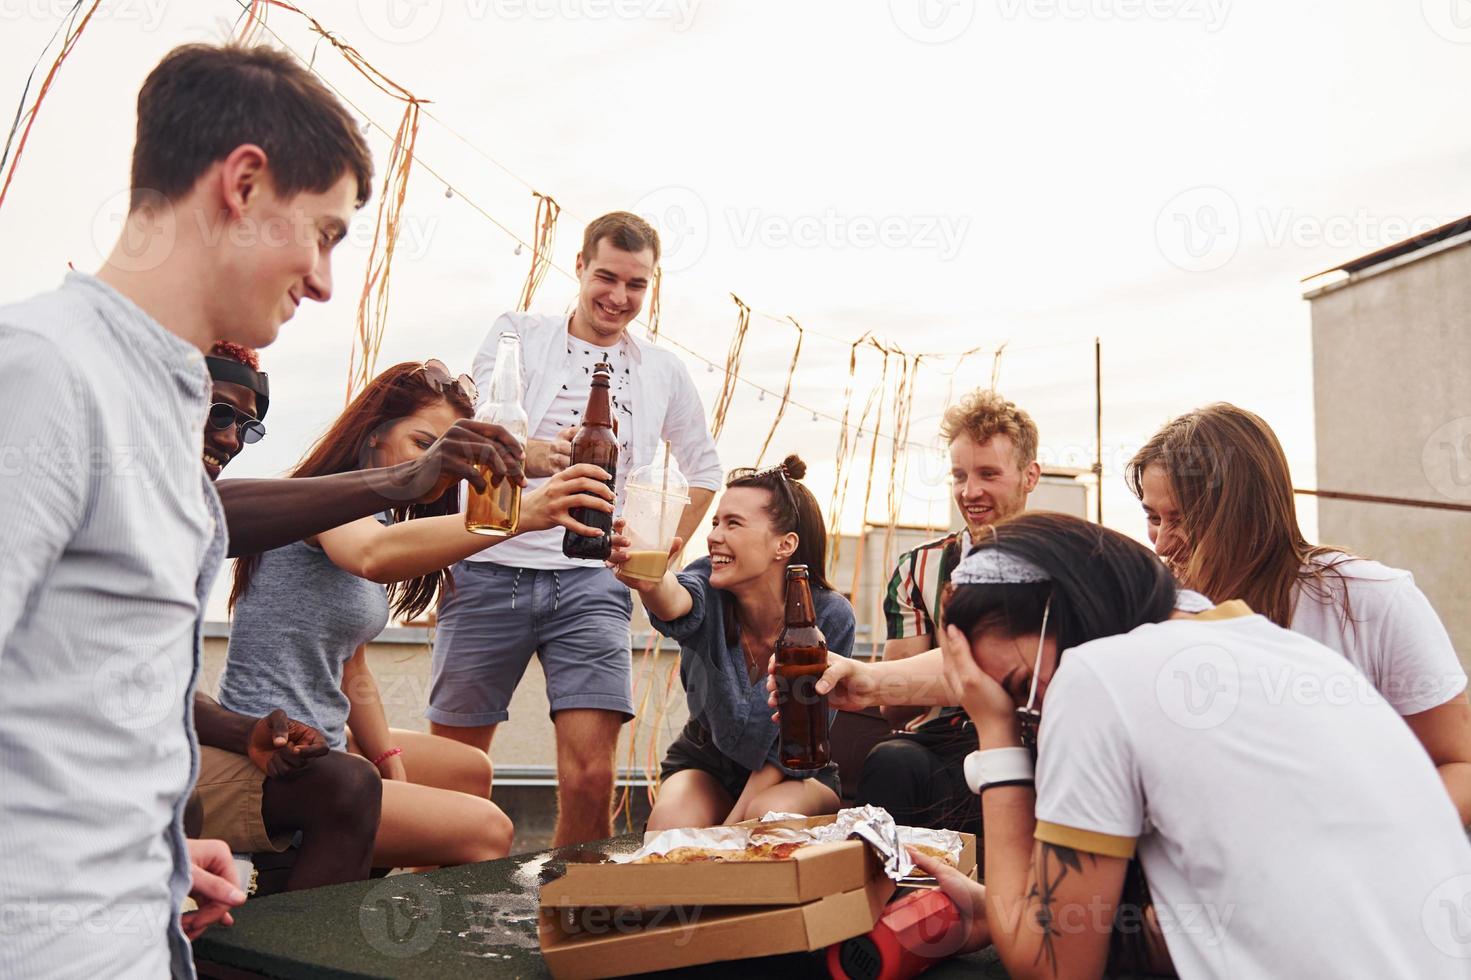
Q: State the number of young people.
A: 8